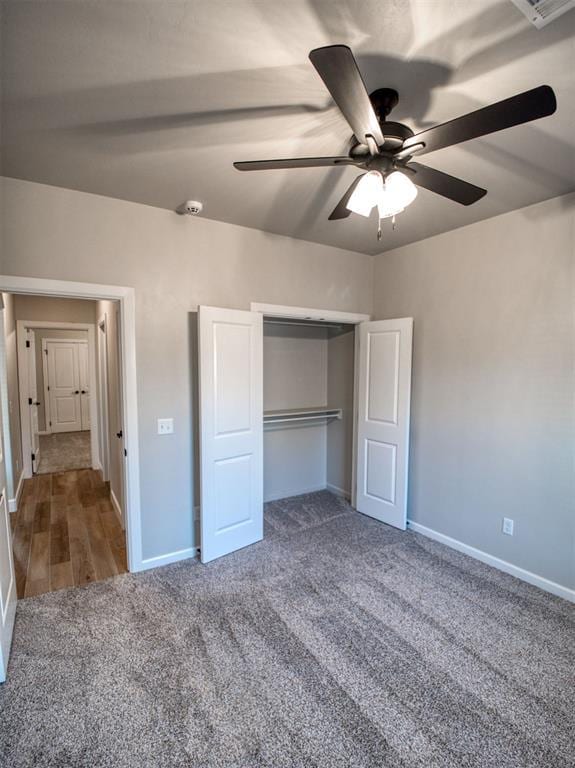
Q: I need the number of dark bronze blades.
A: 5